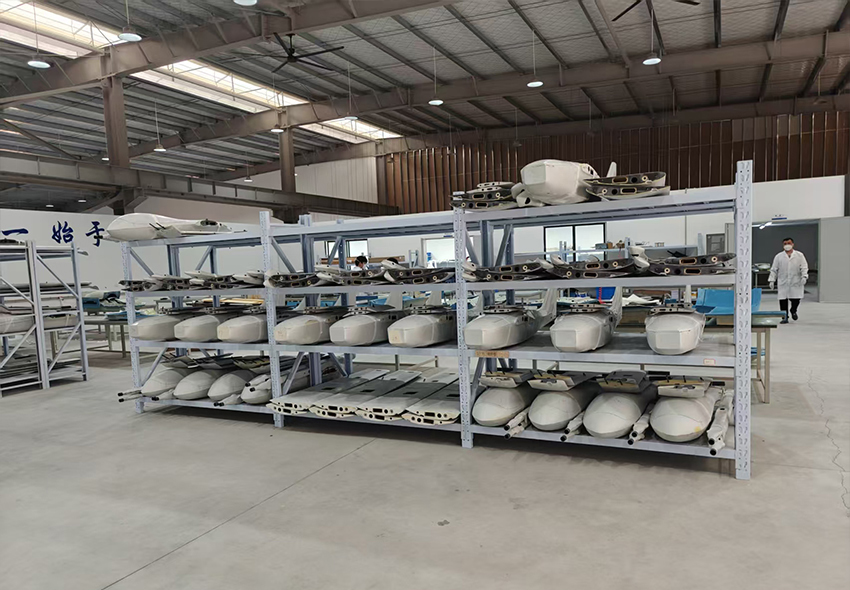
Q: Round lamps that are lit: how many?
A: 13